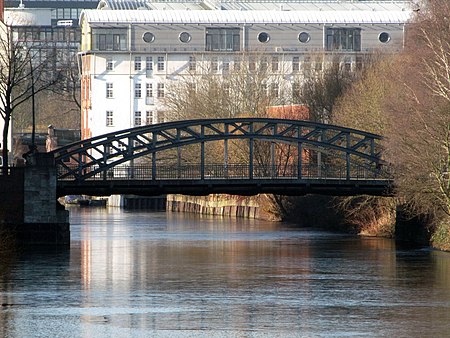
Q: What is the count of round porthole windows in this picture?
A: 5